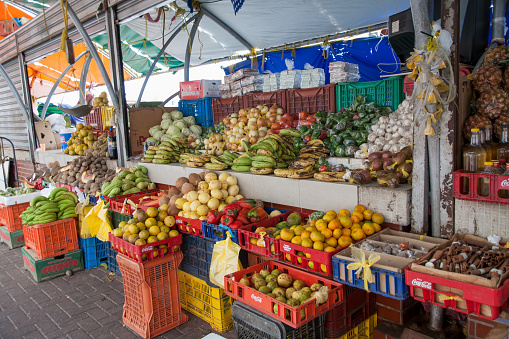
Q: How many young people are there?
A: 0